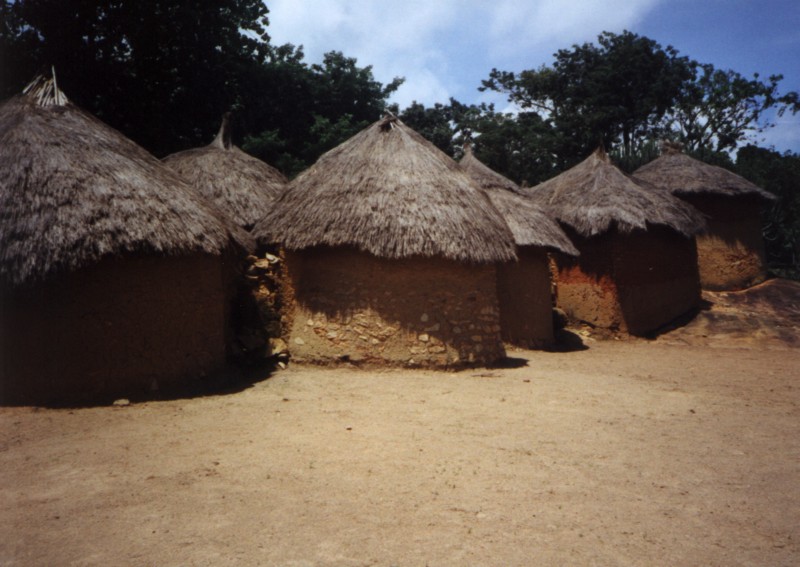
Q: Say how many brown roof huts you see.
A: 6